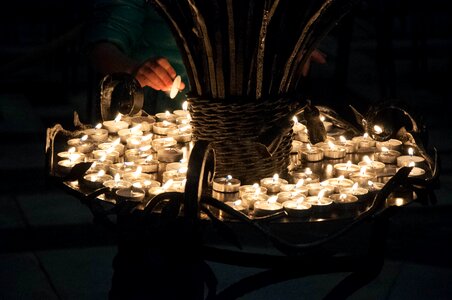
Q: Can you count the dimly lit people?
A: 1